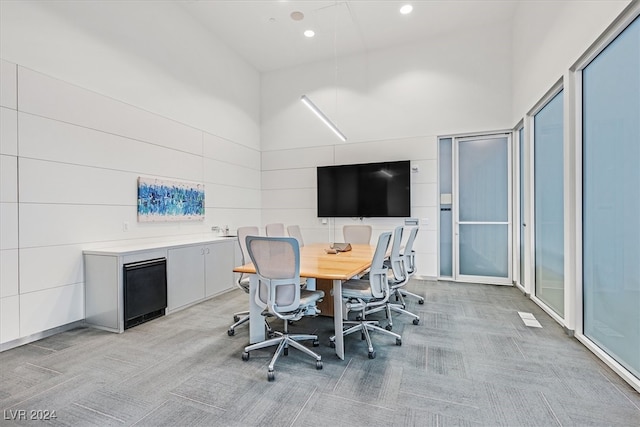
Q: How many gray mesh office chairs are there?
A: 8